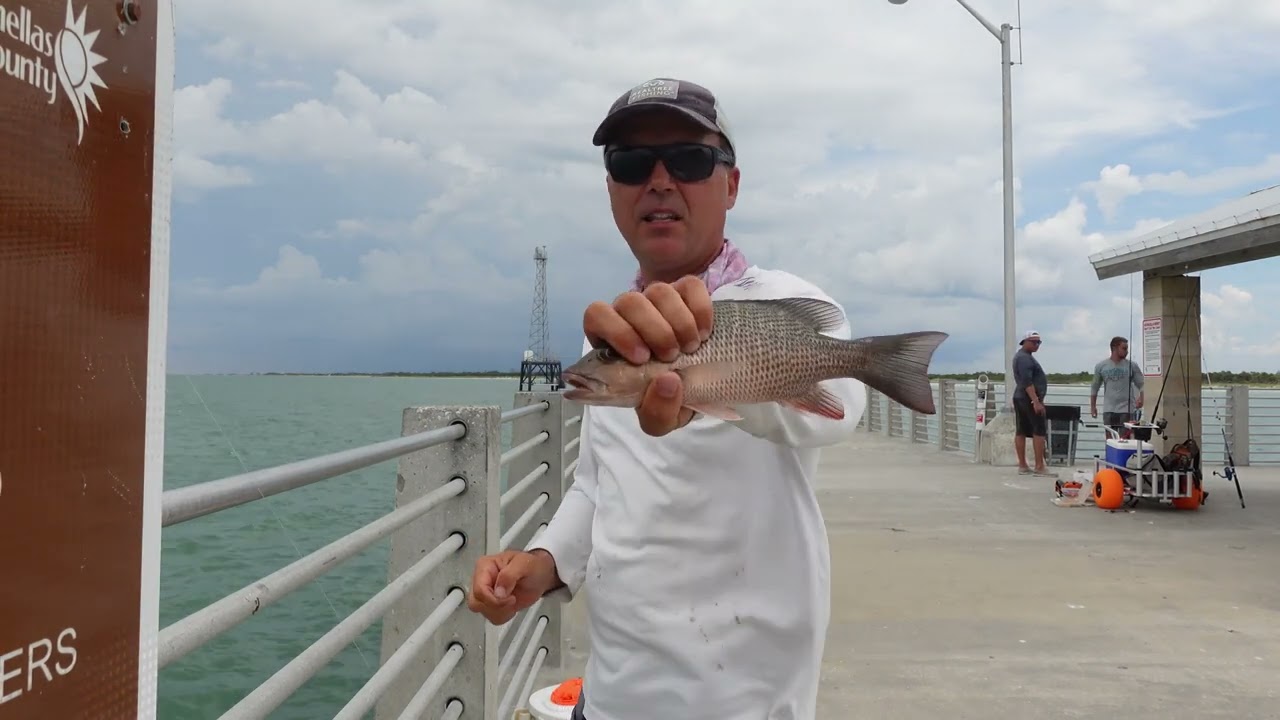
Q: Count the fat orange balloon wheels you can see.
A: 2